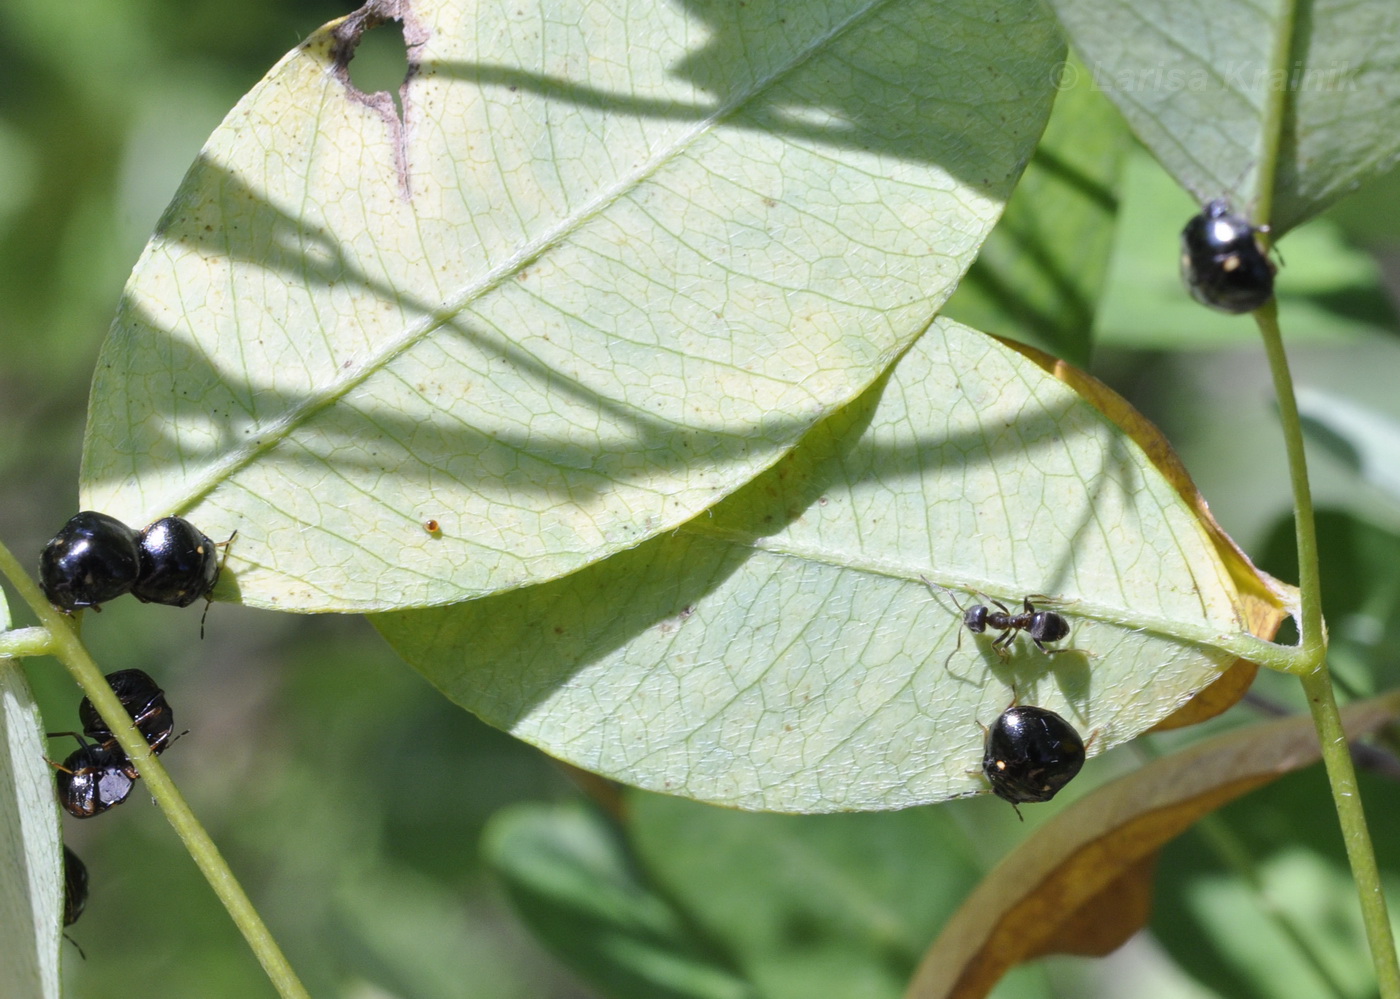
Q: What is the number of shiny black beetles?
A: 7